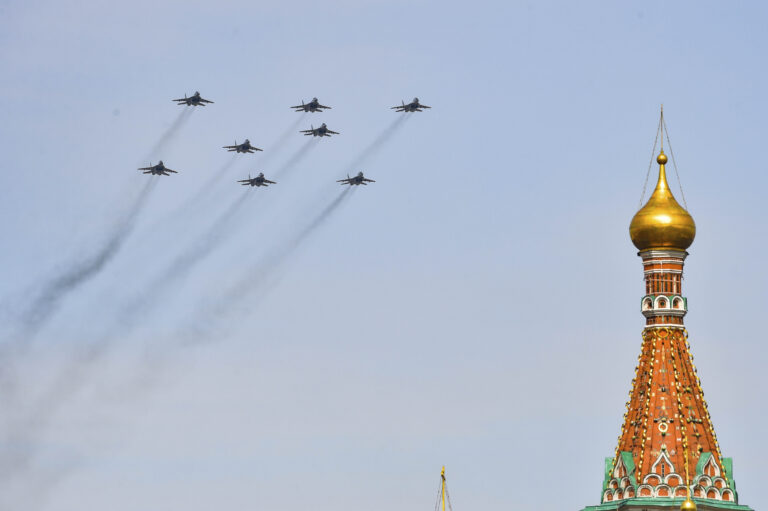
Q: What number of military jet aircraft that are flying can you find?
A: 8